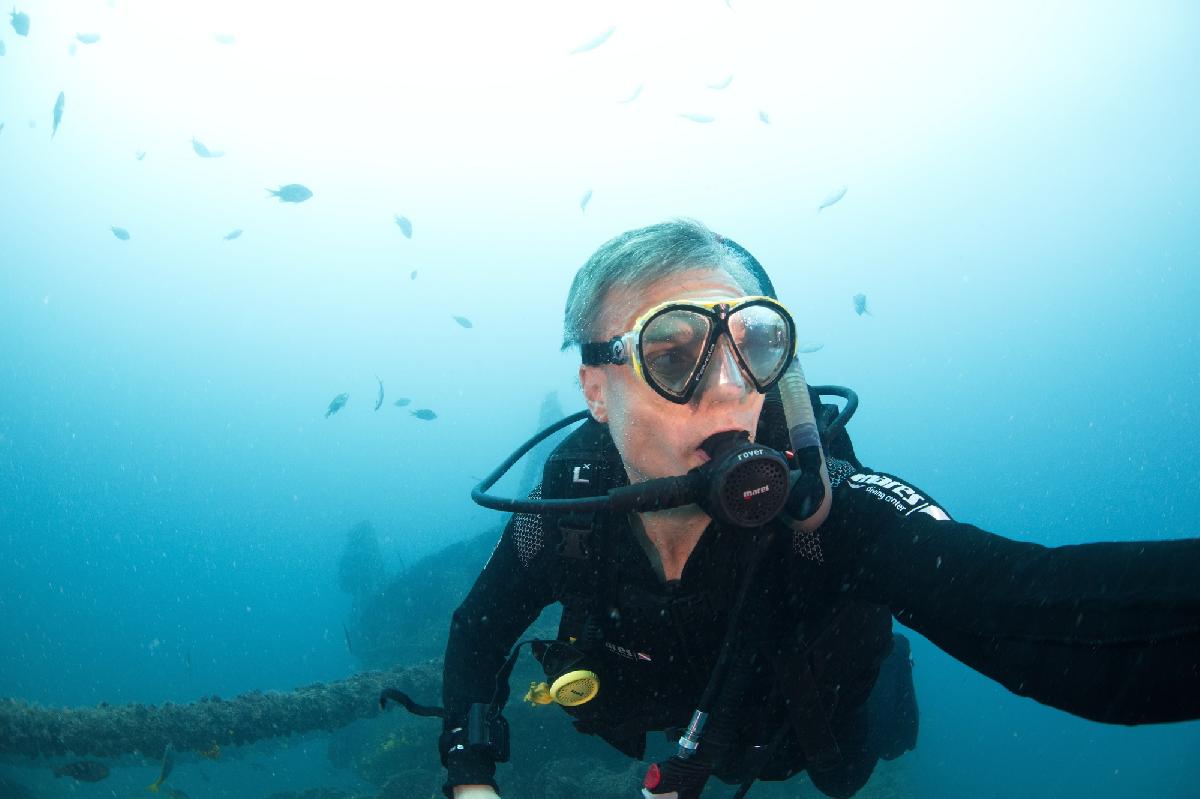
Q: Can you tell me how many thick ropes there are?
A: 1